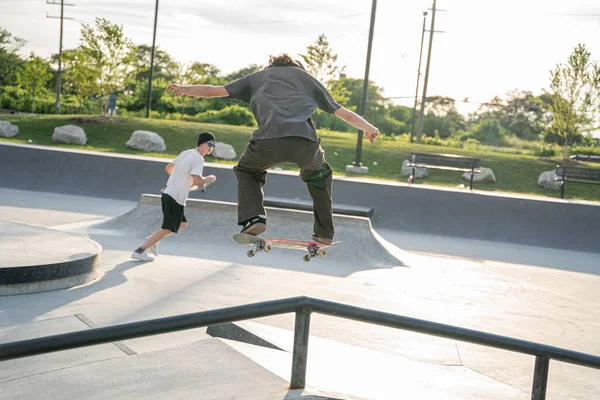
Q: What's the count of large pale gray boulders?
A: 7